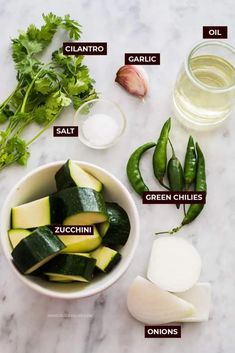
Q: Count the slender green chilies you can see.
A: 5